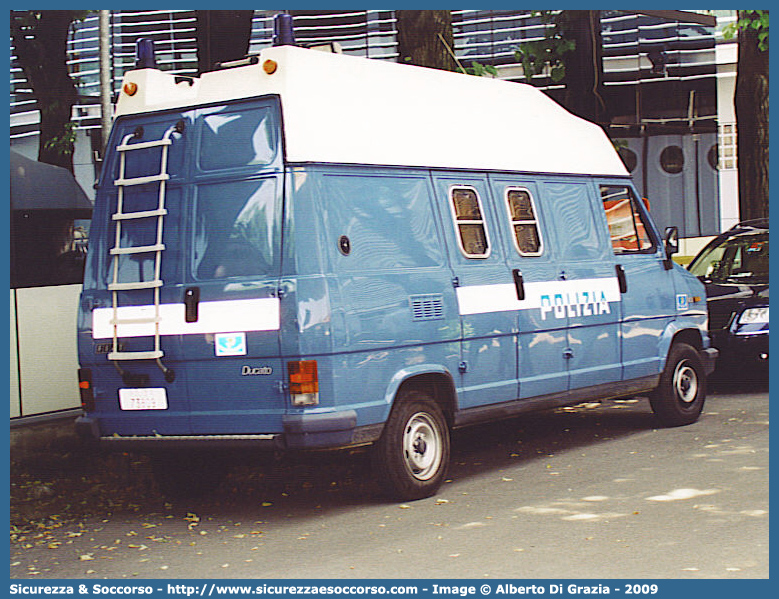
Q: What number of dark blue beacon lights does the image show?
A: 2